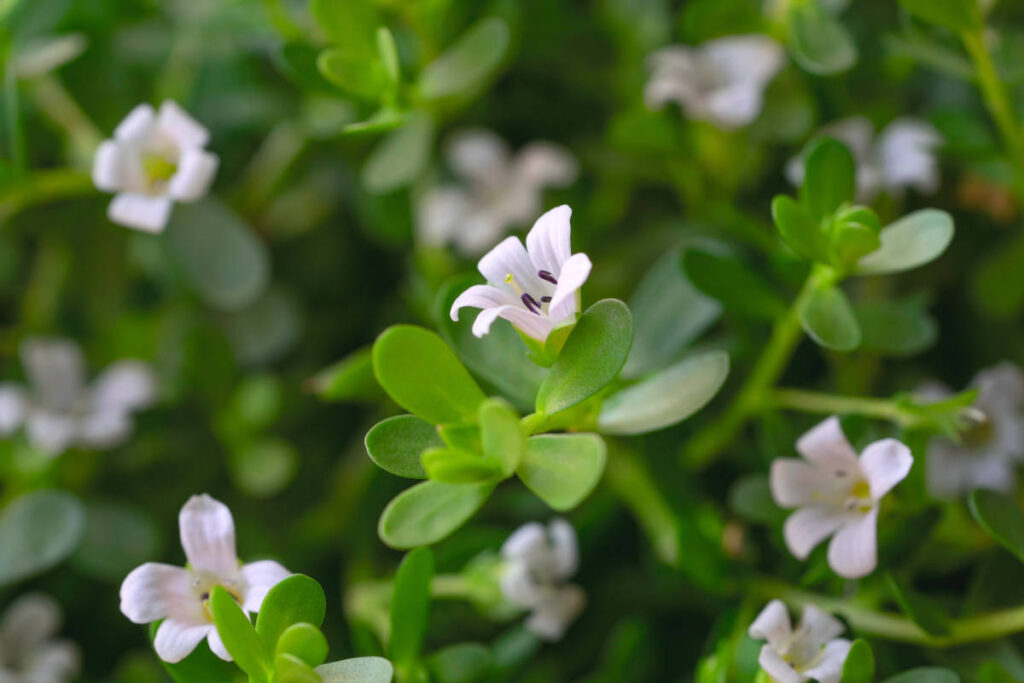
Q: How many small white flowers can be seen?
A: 12